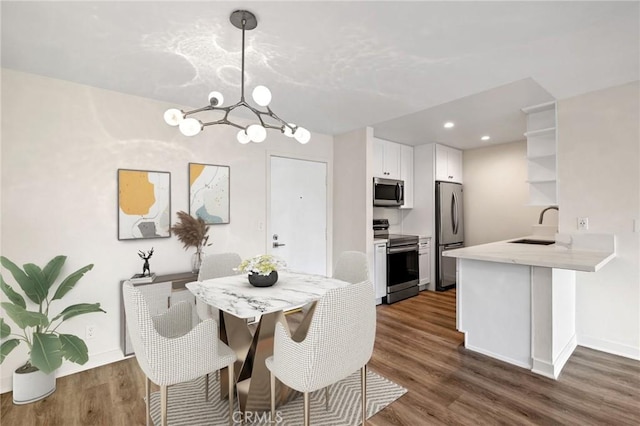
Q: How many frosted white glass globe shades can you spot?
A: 8